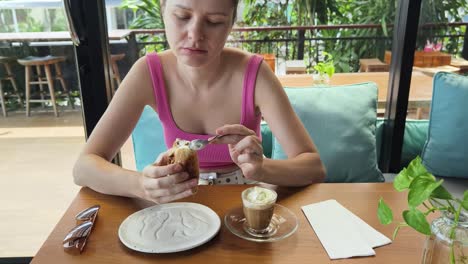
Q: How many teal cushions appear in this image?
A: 3